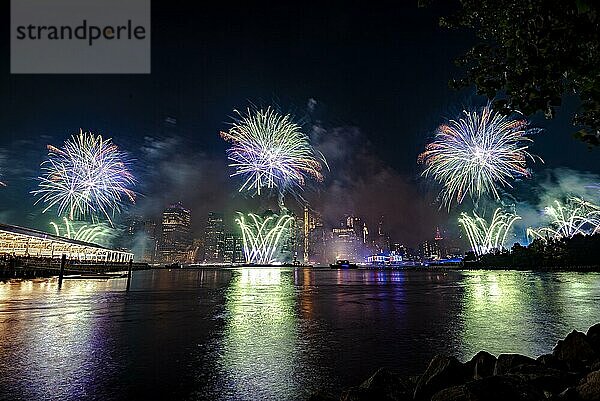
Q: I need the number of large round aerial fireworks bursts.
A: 3